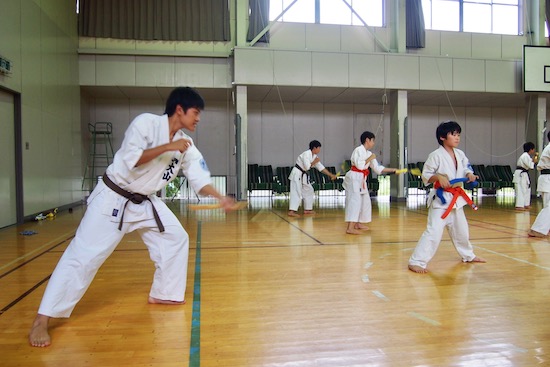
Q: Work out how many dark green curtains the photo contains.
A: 3